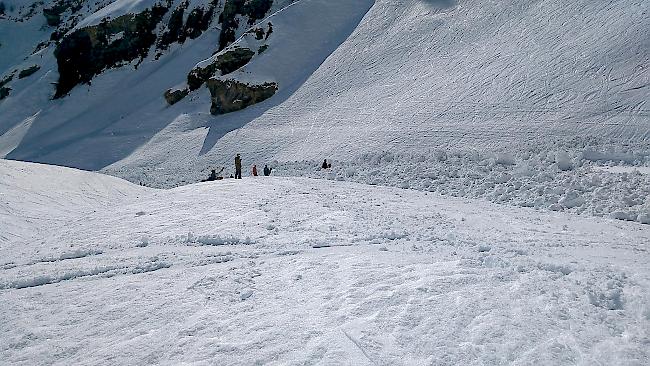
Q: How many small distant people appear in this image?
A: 5